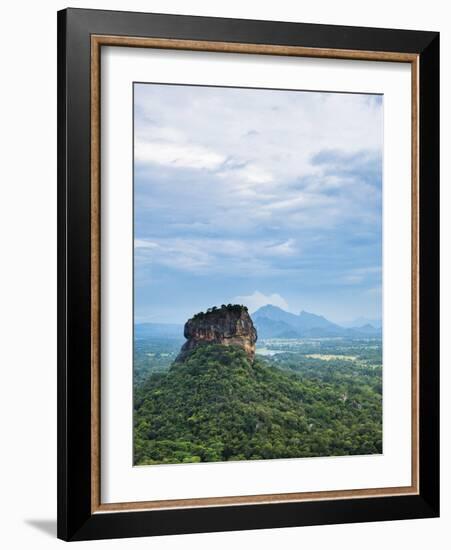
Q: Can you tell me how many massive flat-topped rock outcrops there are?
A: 1